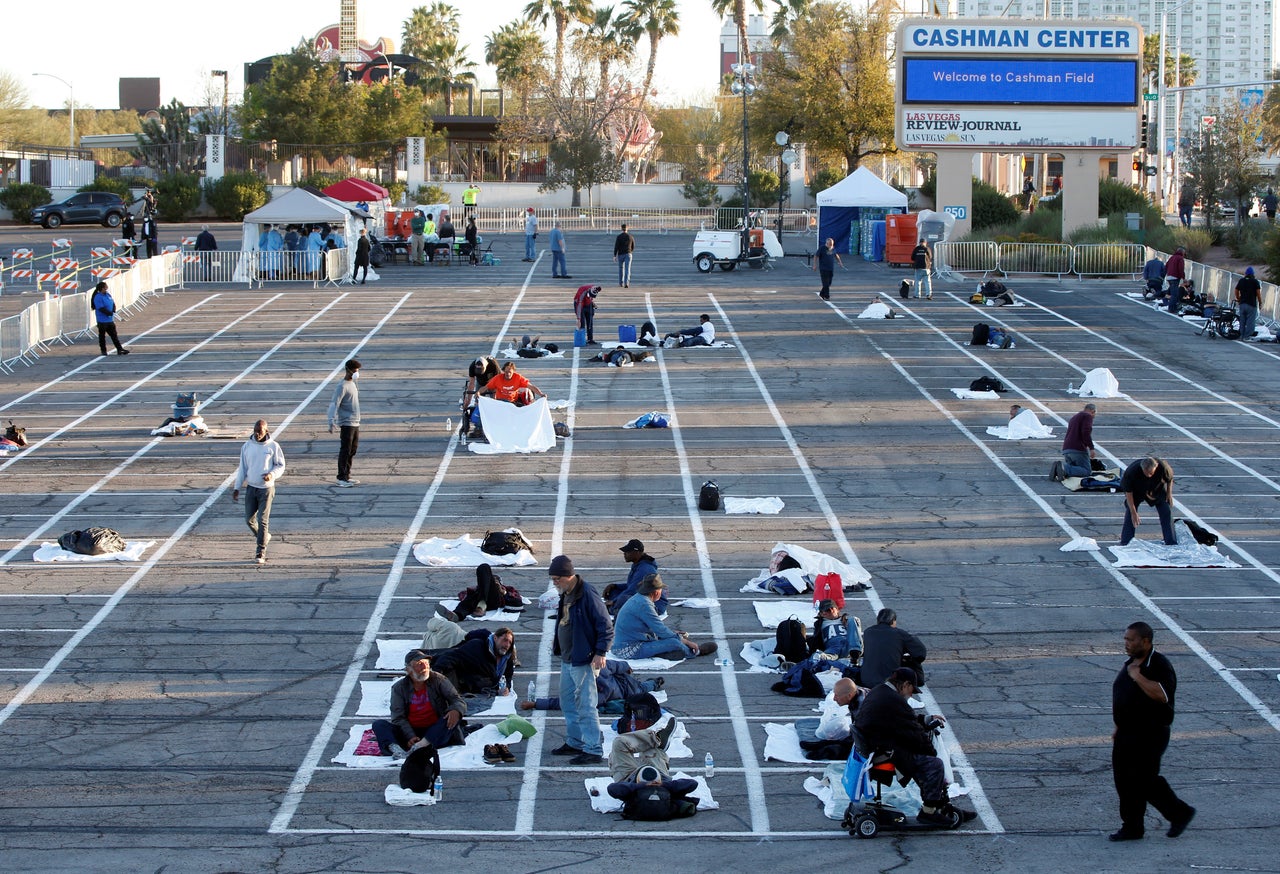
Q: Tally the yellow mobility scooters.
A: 0